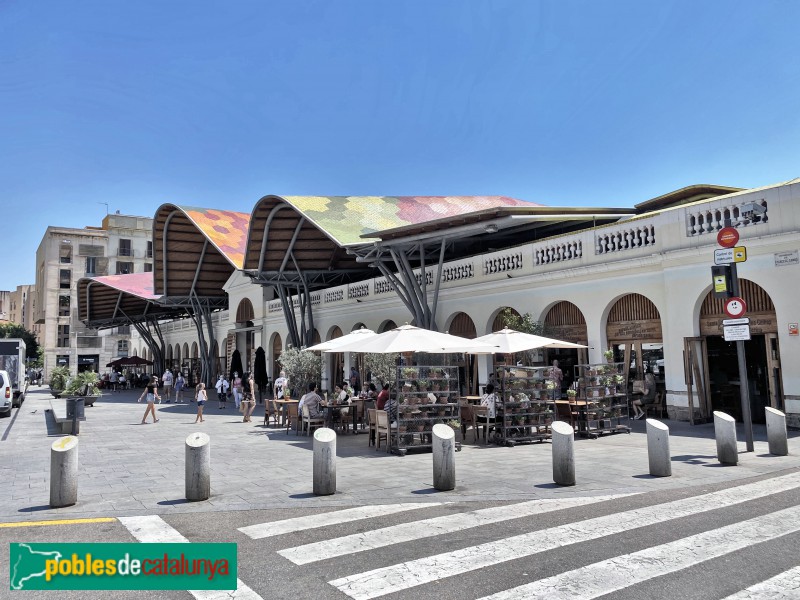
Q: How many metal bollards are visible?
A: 8